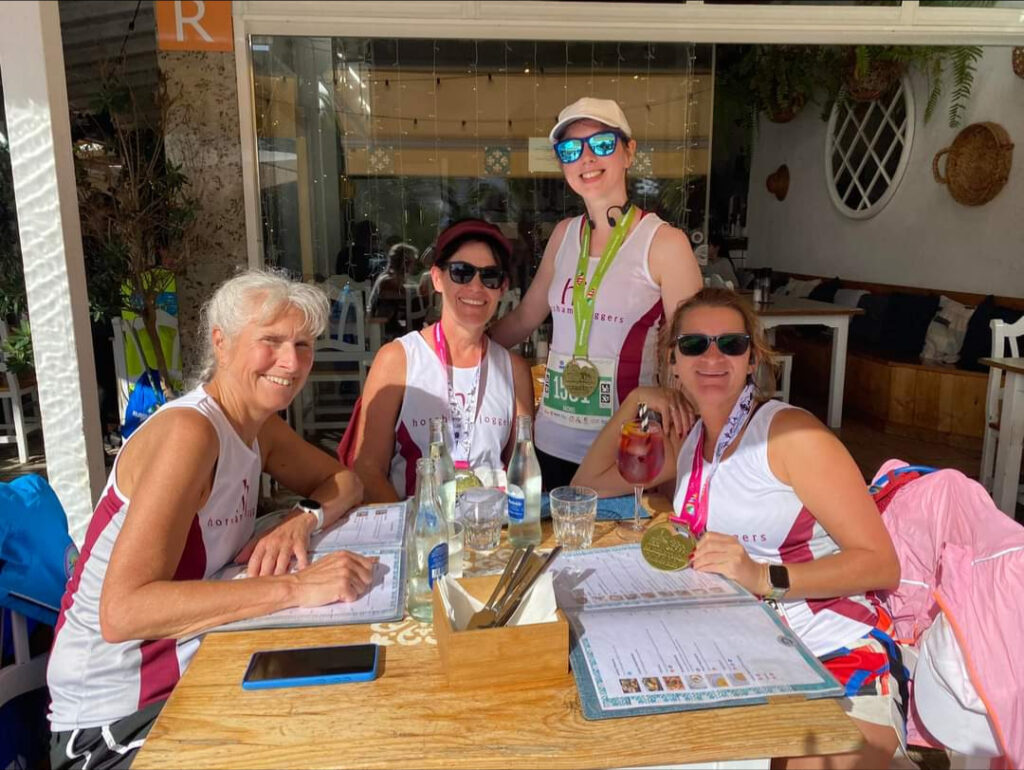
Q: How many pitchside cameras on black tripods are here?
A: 0